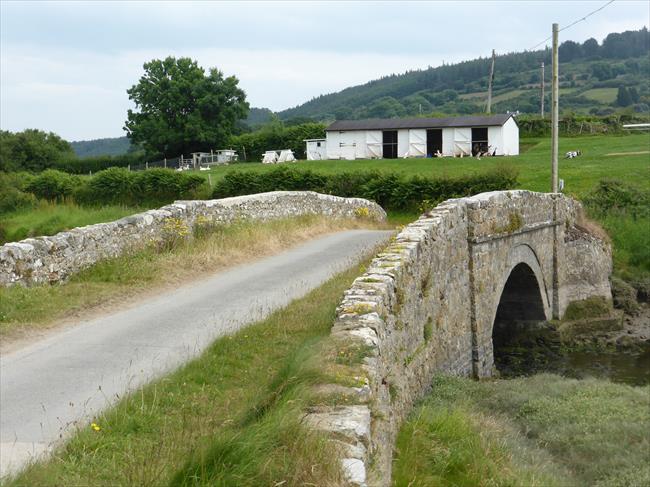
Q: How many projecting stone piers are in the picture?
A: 2